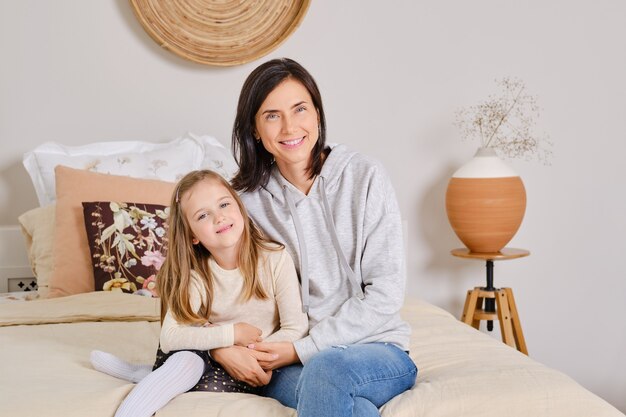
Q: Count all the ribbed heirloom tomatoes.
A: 0